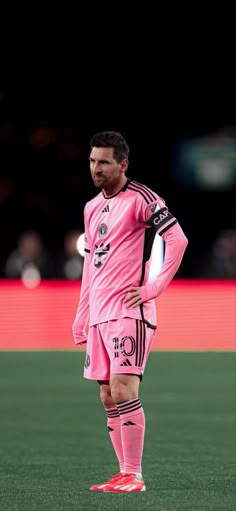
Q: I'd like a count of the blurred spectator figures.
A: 3